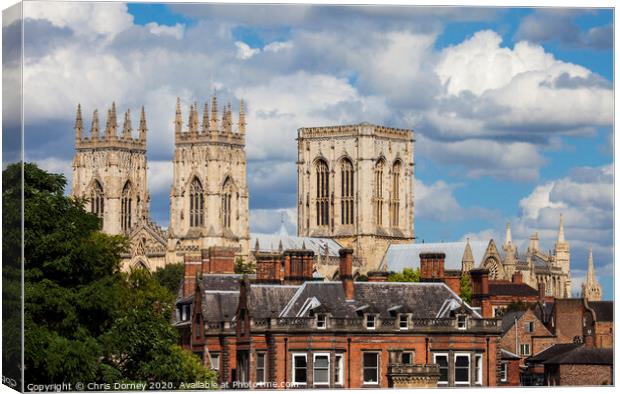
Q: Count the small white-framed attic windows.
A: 4